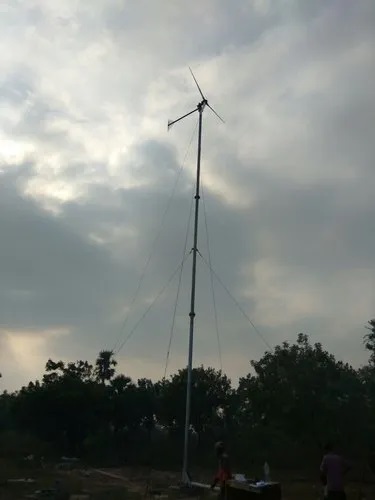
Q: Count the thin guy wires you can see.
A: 5